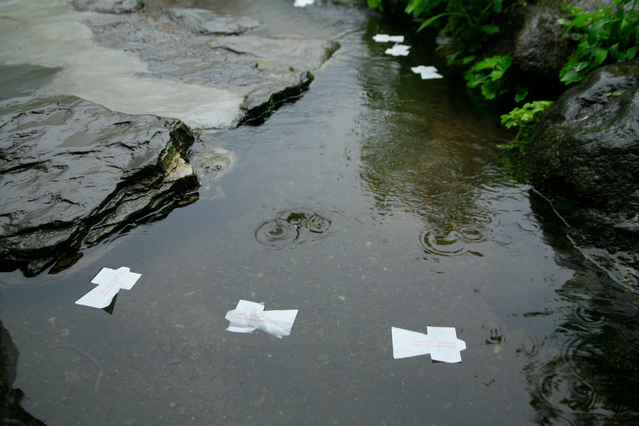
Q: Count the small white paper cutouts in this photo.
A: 7